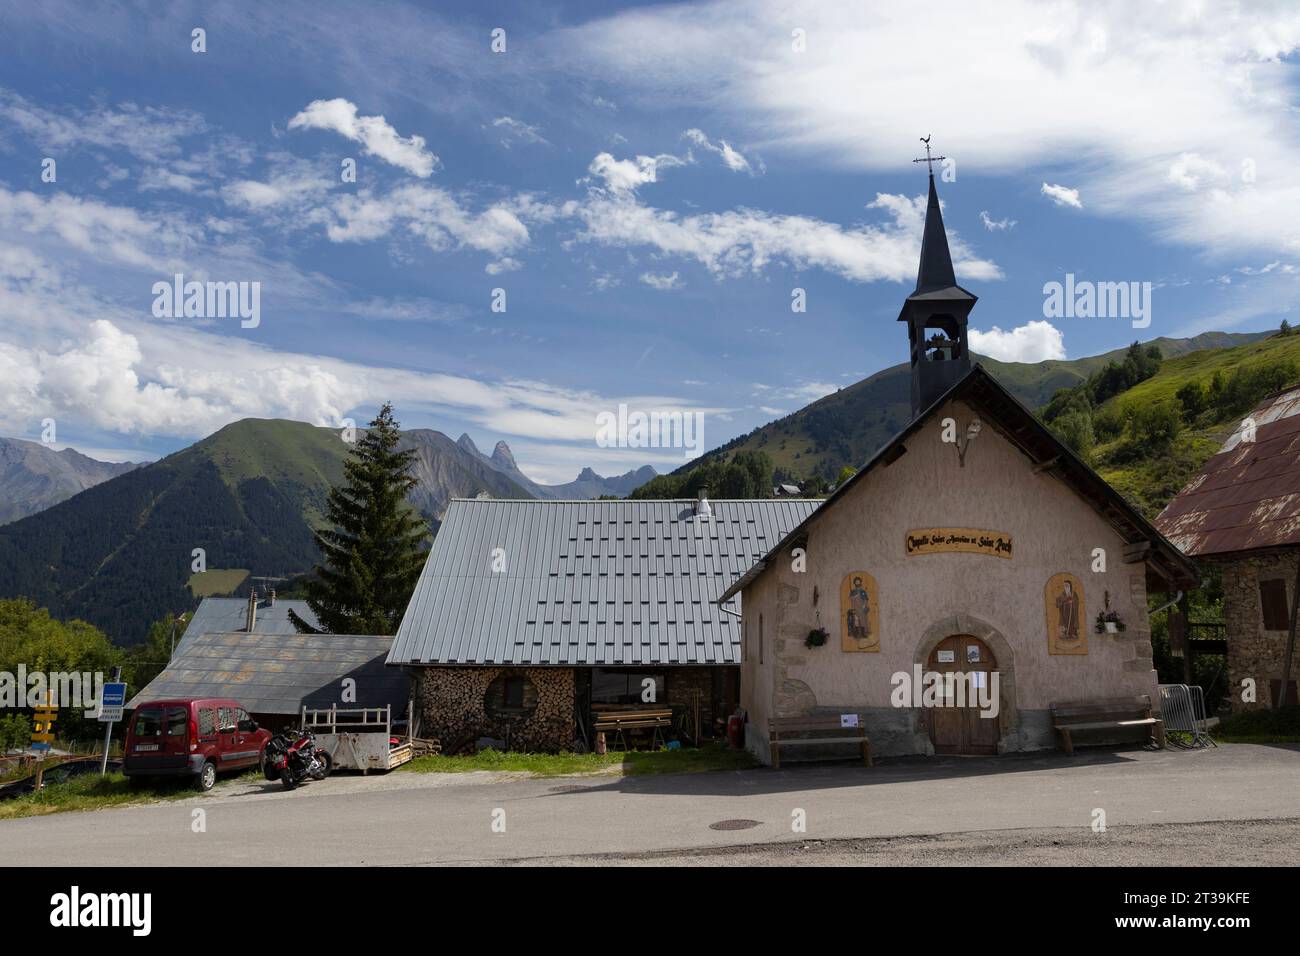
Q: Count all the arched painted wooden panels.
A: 2